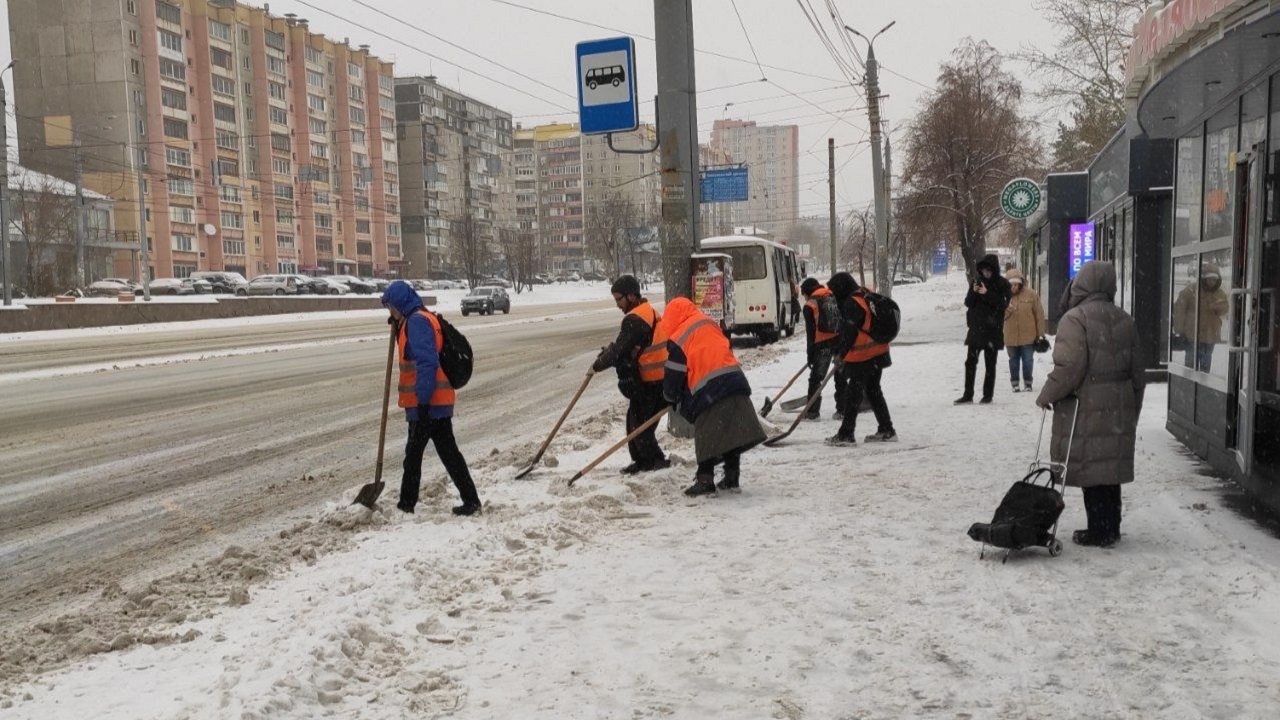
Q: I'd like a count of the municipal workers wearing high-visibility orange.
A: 5